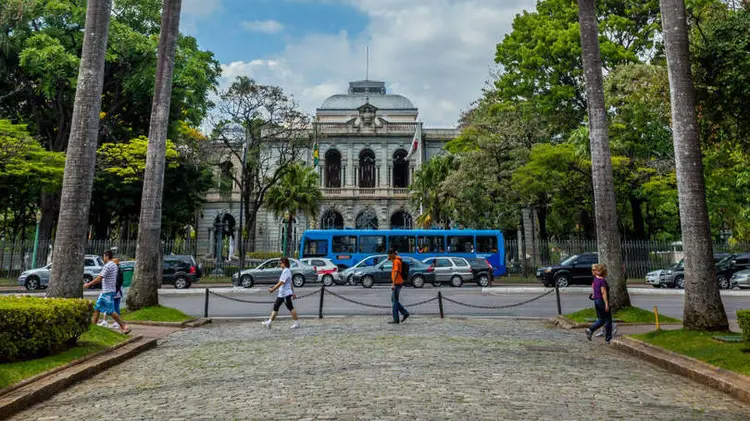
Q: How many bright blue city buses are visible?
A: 1